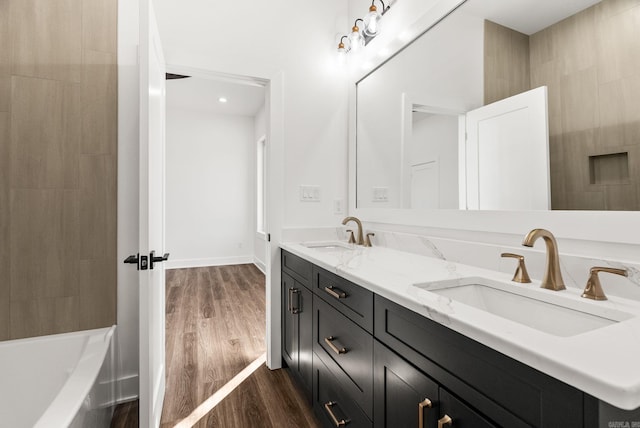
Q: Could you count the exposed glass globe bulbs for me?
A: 3